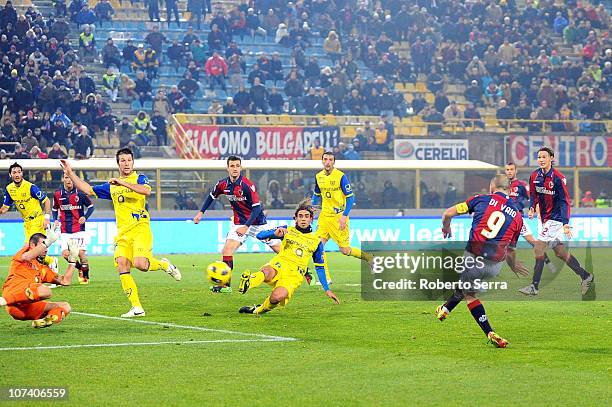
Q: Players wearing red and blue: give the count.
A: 5